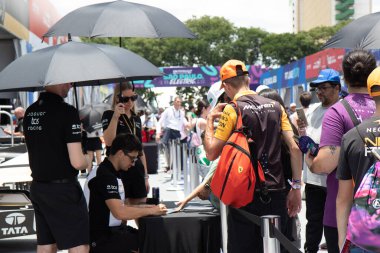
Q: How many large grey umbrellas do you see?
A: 3